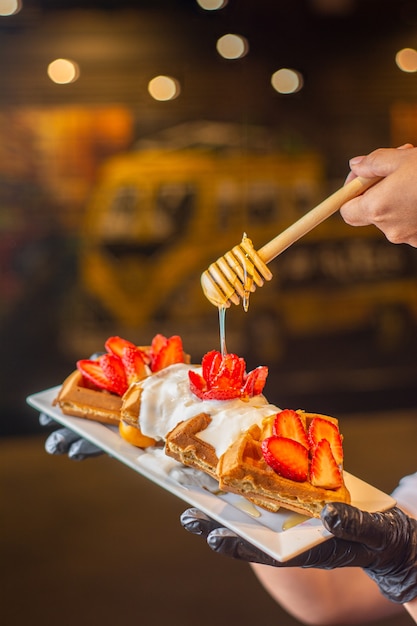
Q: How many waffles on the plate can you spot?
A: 4